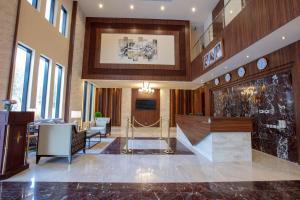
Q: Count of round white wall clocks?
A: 4